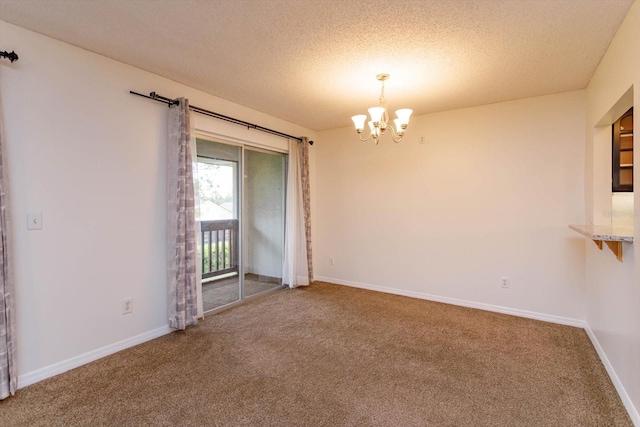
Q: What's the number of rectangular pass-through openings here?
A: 1